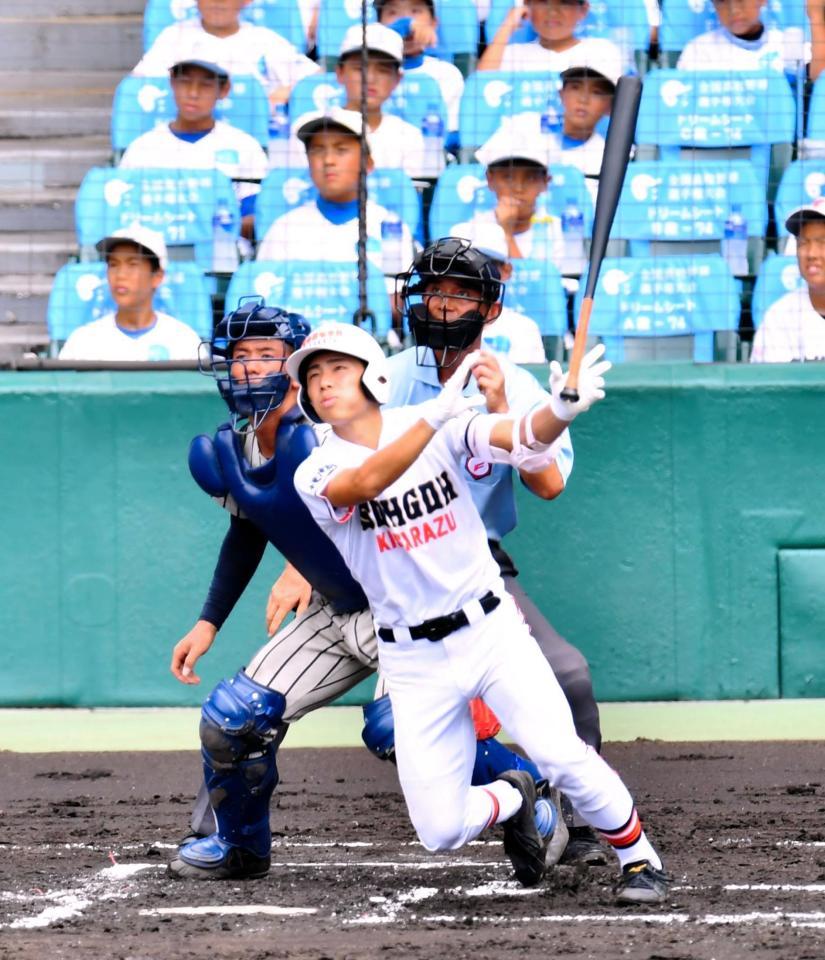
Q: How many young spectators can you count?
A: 12